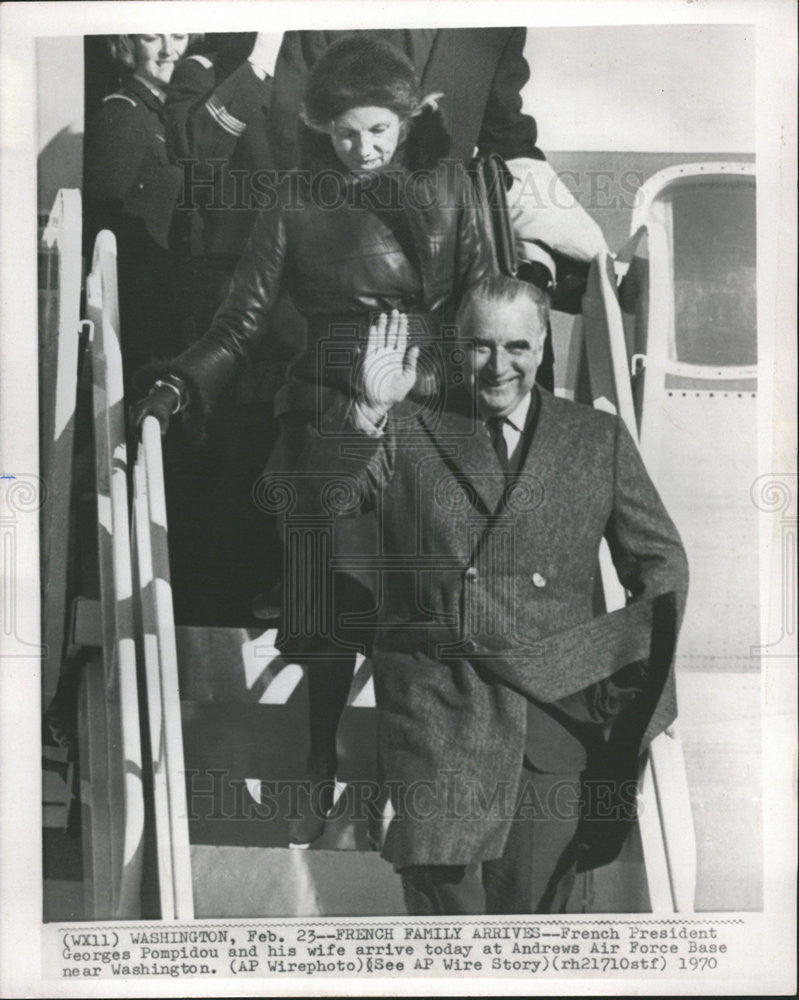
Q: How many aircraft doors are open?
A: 1